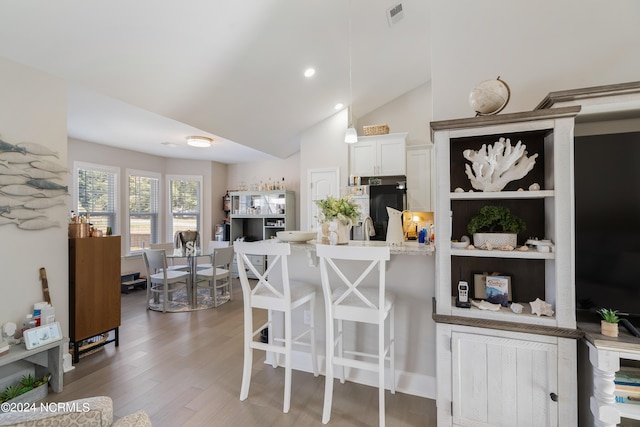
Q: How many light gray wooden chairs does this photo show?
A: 4